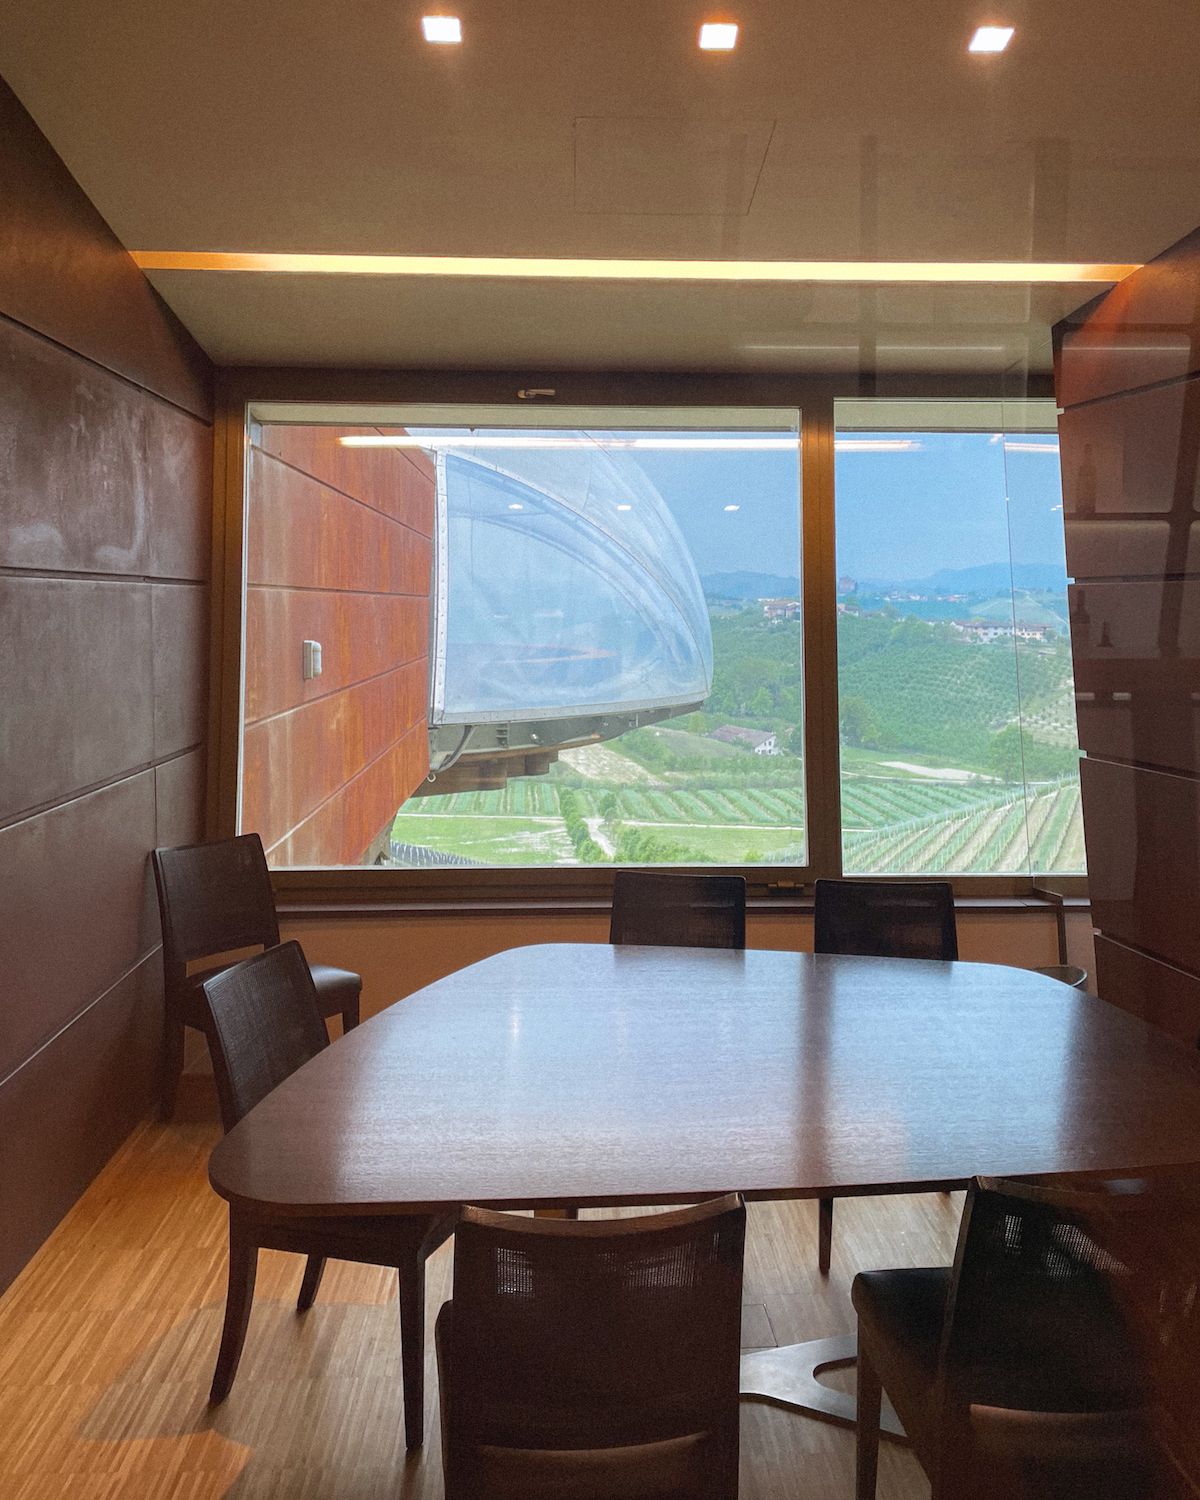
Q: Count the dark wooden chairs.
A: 6